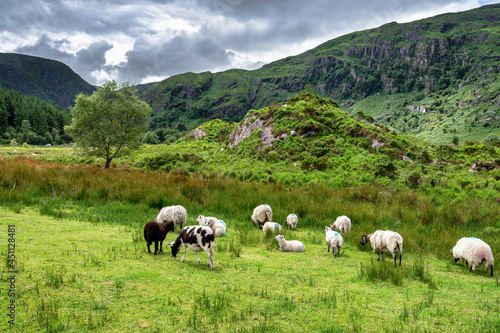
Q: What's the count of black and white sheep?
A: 1